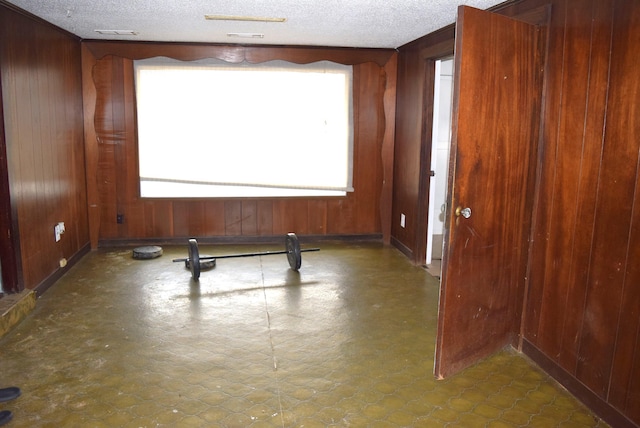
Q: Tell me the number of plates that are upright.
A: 2